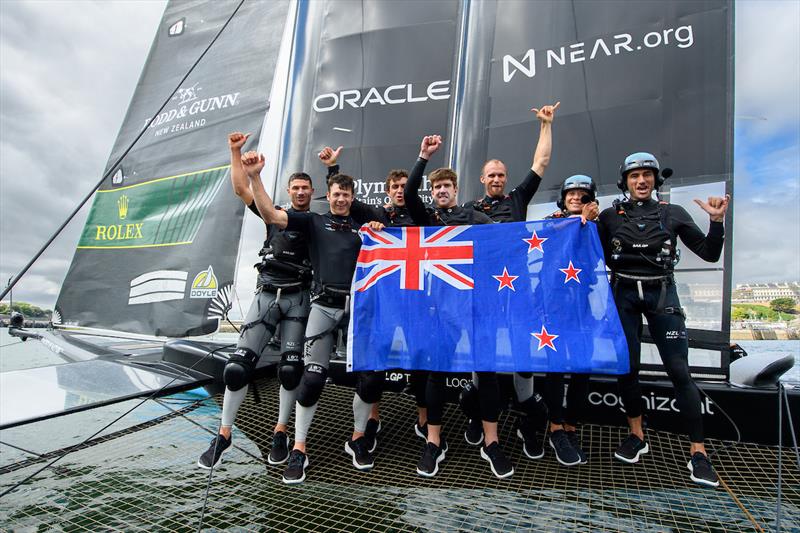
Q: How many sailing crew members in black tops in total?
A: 7